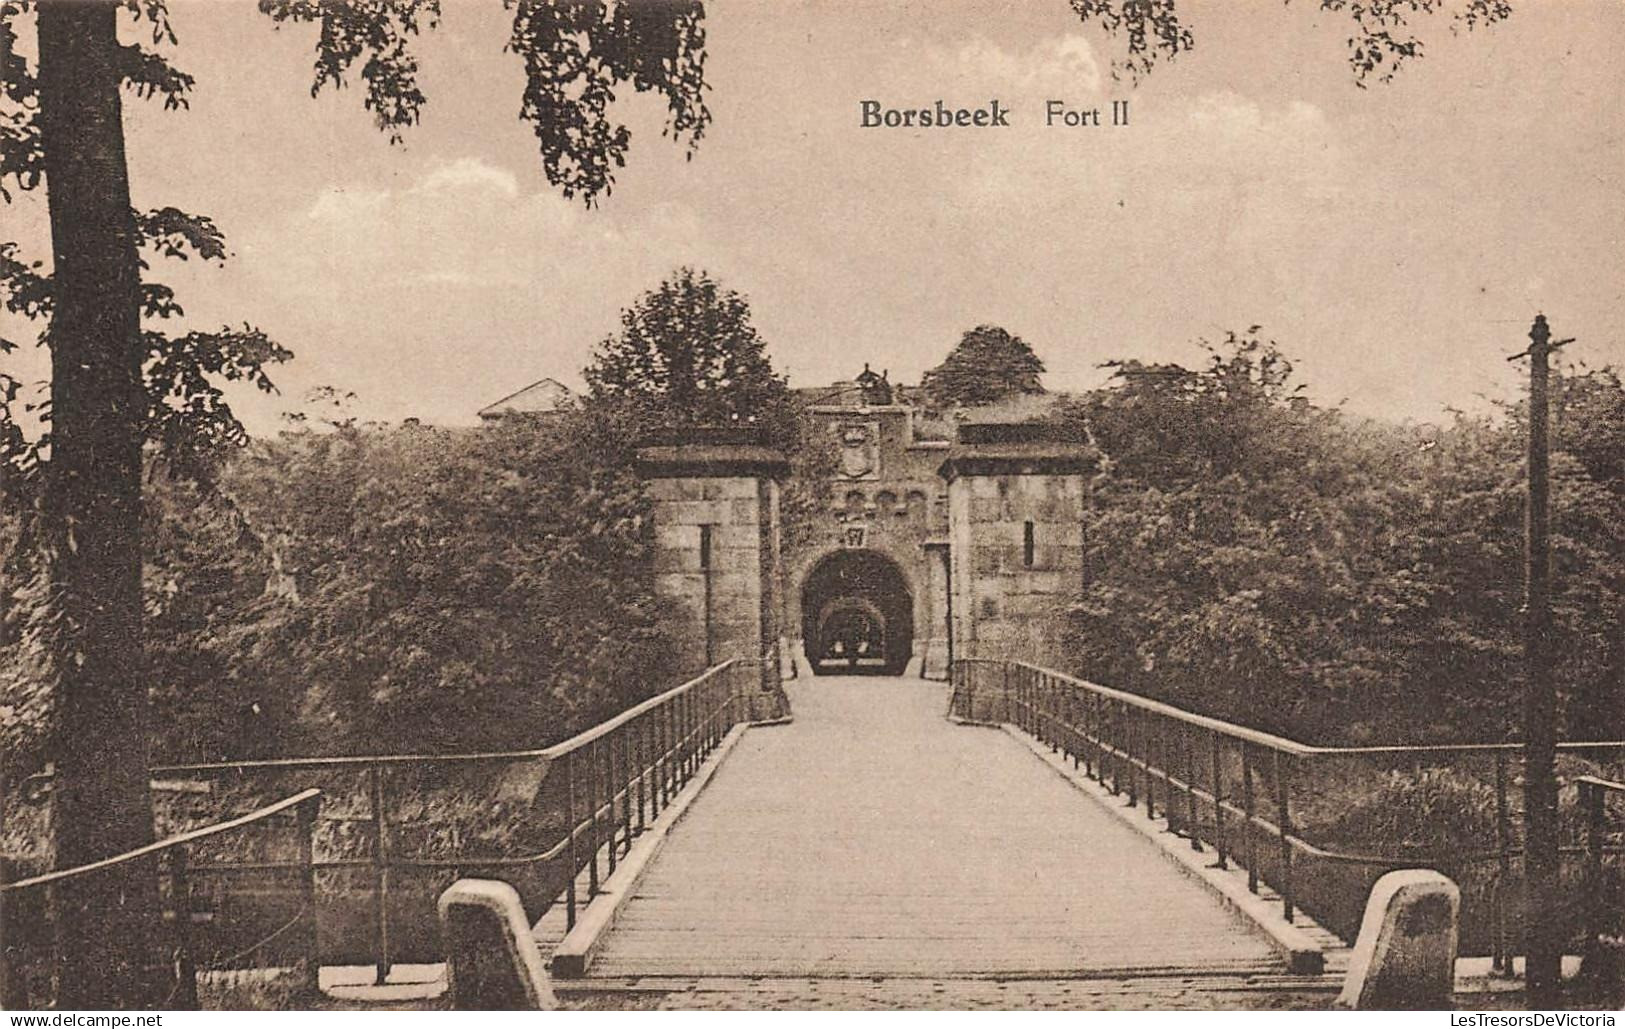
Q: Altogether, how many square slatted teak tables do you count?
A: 0